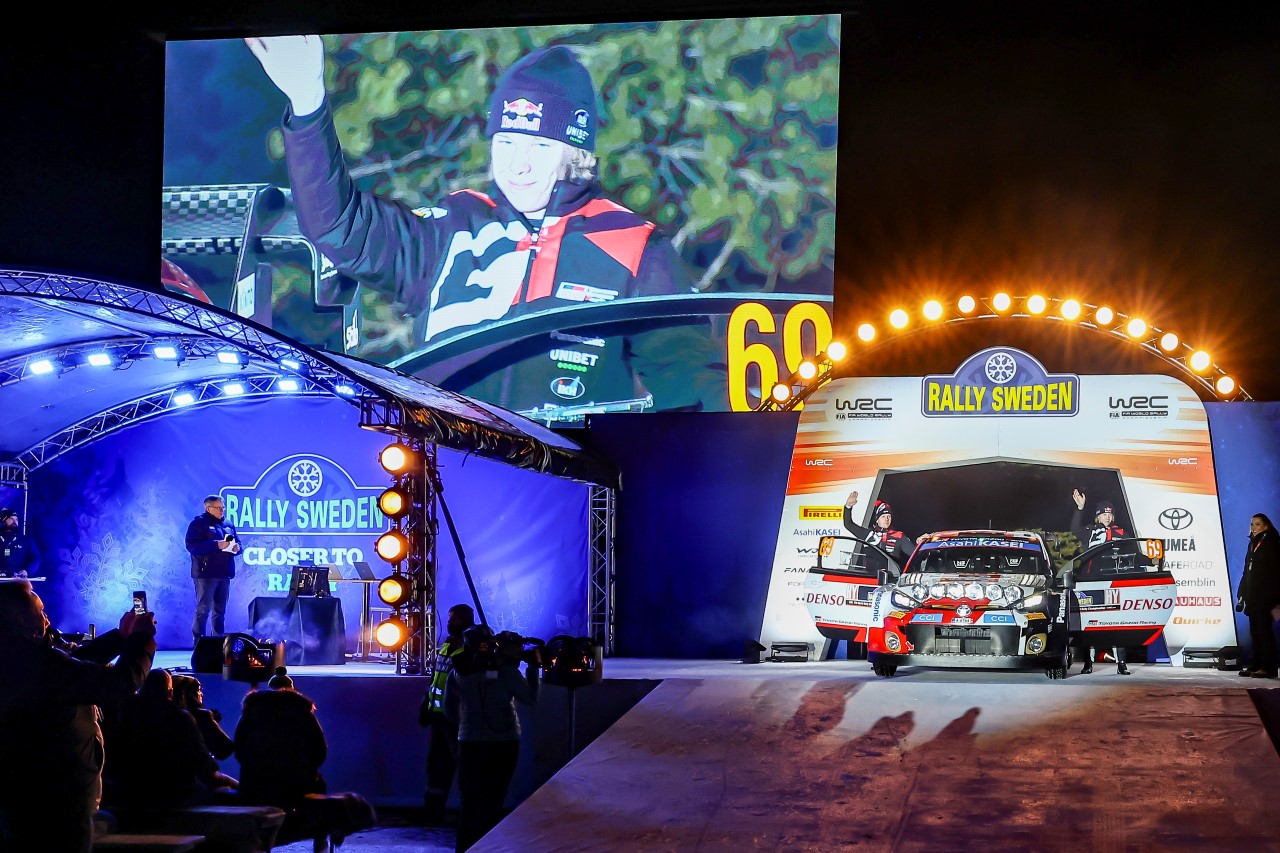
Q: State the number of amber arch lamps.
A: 15